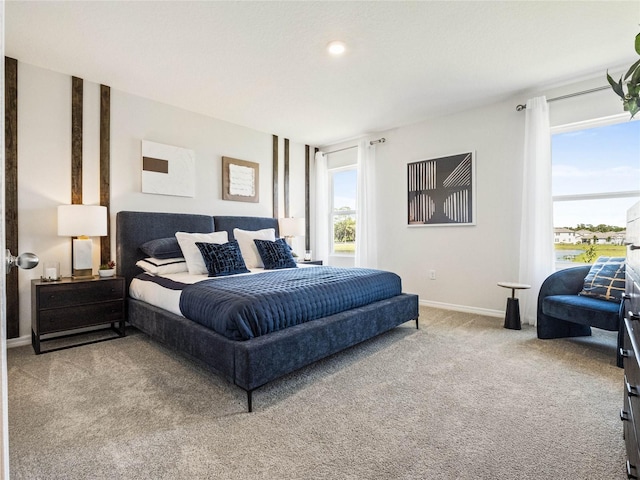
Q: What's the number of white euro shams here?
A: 2